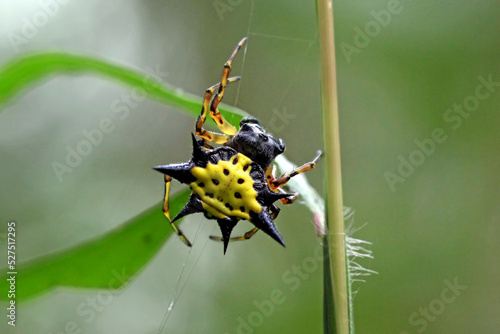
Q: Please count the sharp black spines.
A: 6